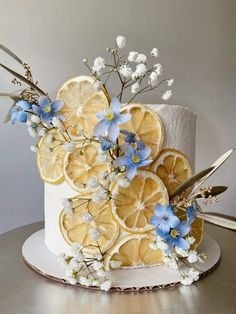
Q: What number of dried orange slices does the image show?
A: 9